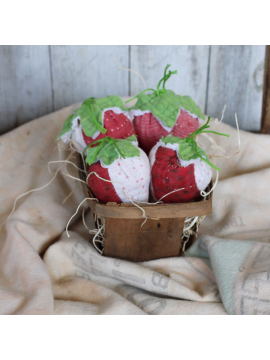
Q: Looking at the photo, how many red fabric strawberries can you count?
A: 4